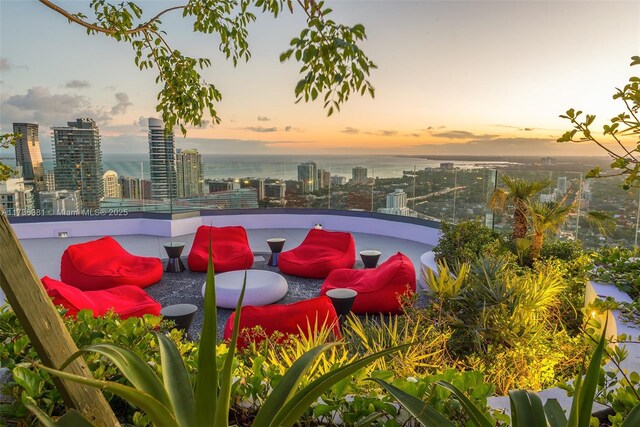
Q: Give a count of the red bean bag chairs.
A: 6